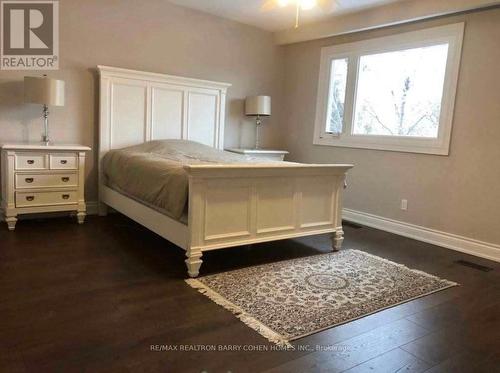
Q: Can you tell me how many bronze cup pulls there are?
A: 6